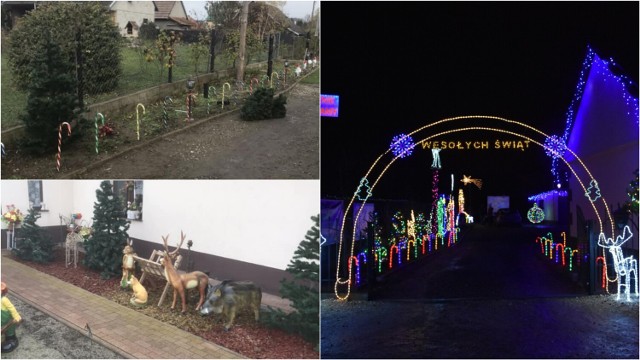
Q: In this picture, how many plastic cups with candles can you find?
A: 0